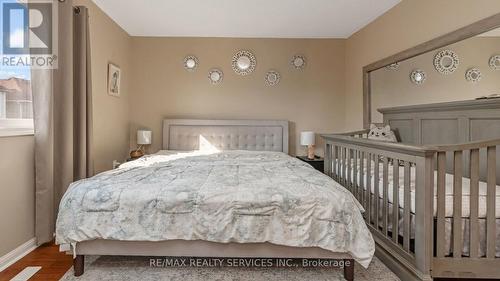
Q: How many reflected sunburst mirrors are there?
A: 5